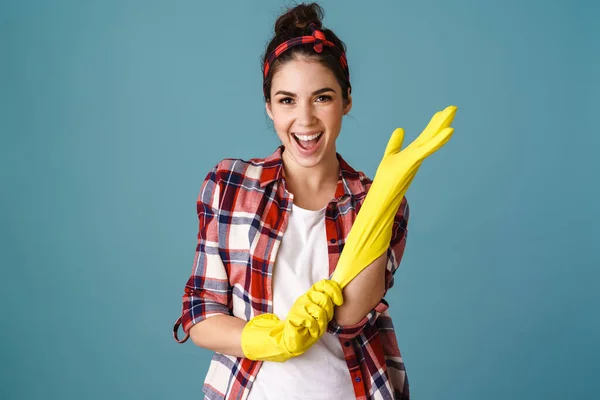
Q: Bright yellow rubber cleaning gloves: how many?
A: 2